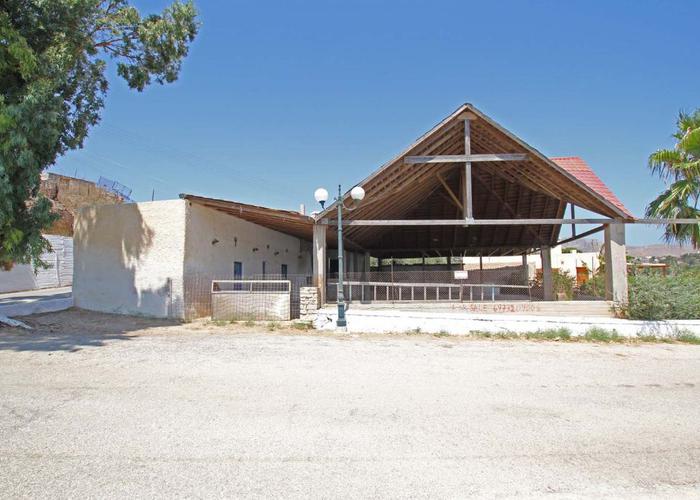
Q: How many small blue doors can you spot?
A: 3